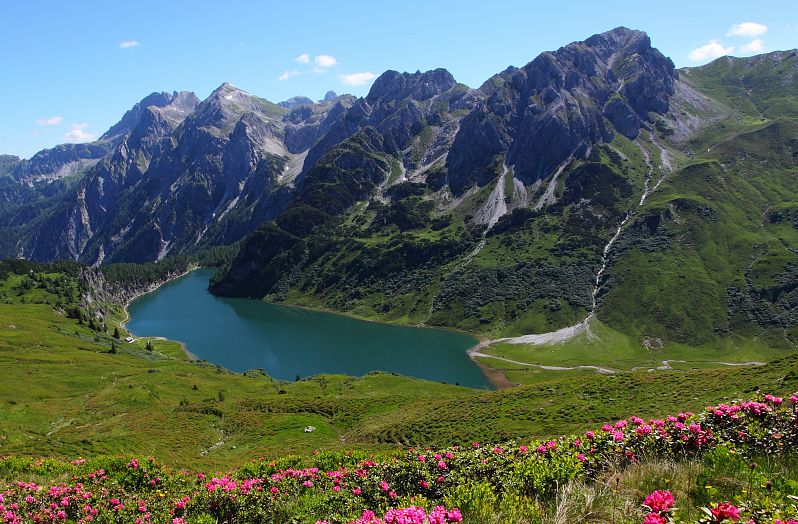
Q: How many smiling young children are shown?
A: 0